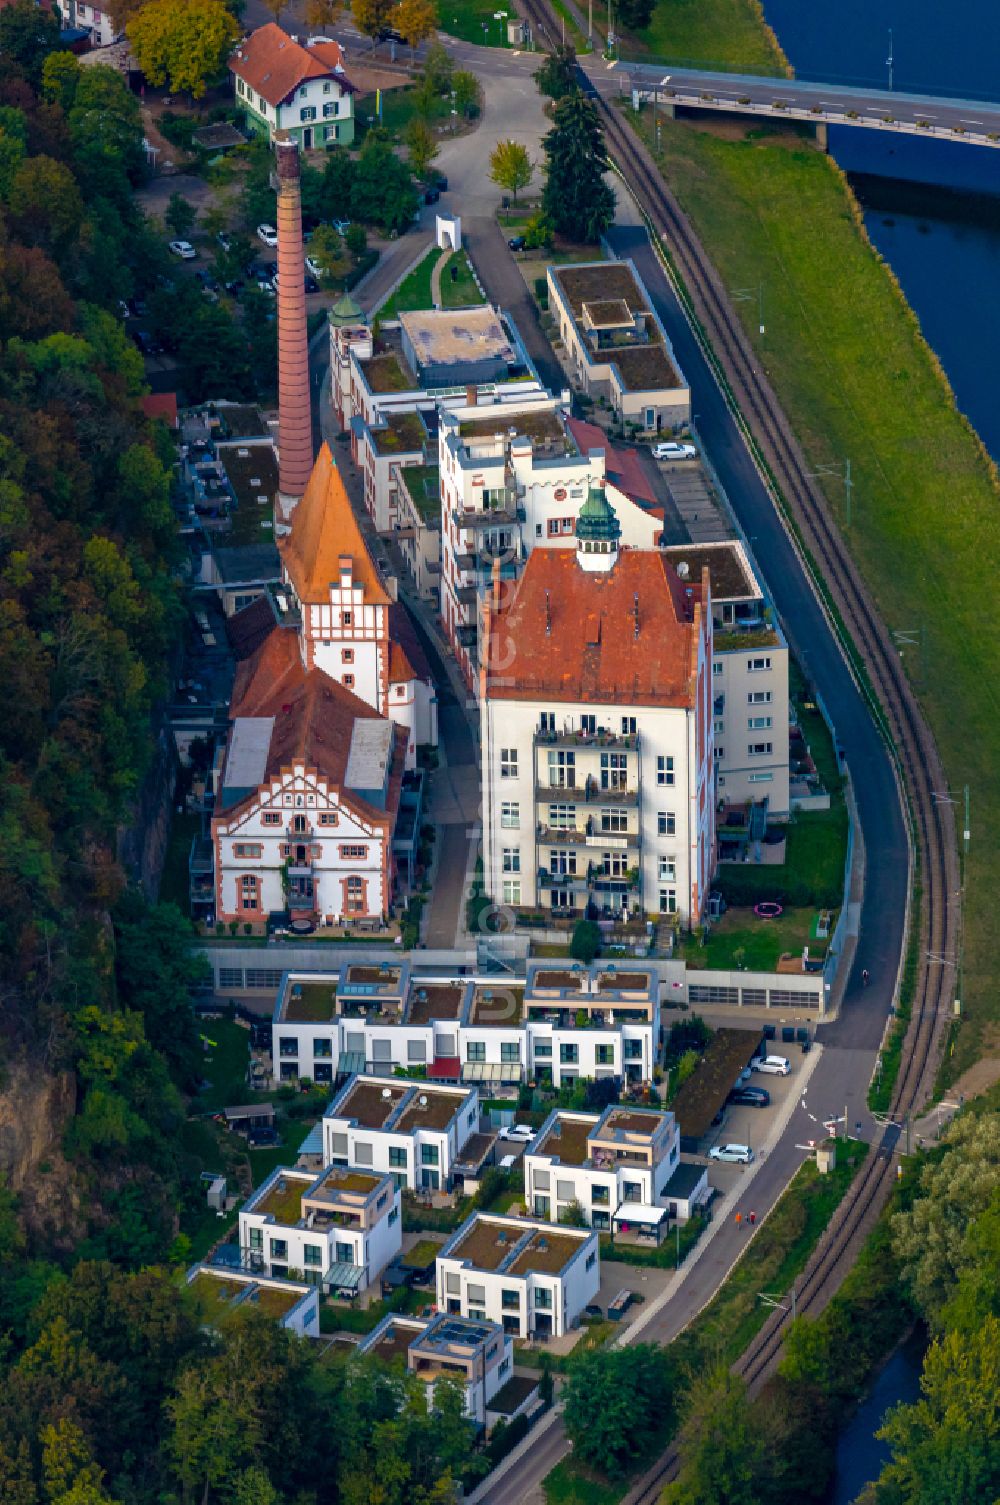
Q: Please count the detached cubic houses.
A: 6